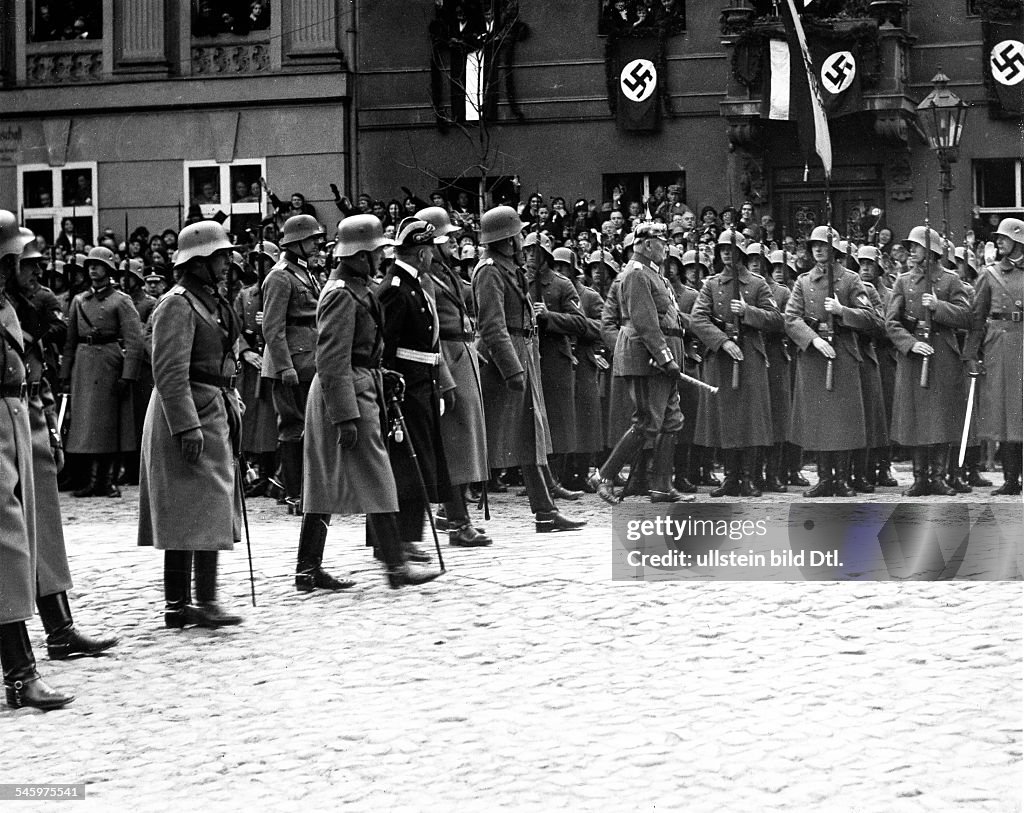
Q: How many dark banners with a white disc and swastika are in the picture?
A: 3